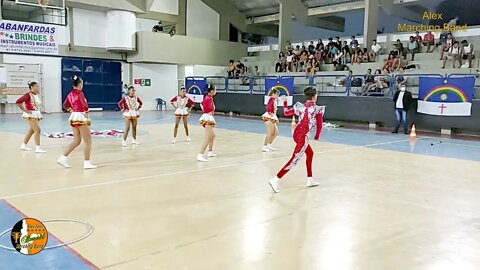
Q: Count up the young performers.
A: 7